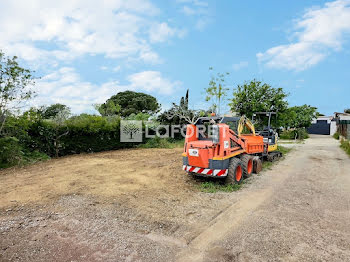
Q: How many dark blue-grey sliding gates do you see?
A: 1